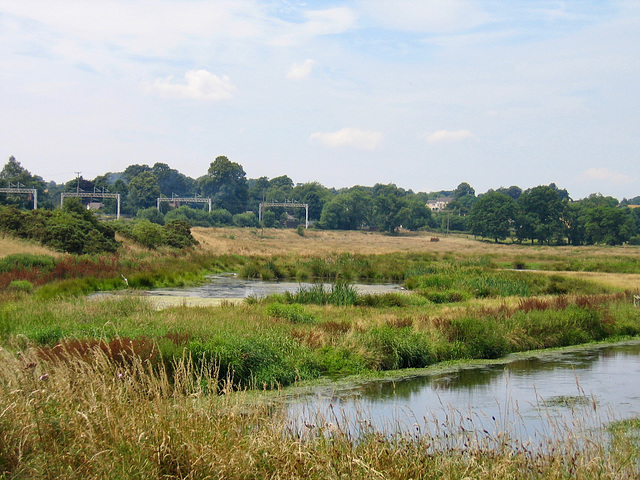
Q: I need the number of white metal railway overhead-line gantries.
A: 4